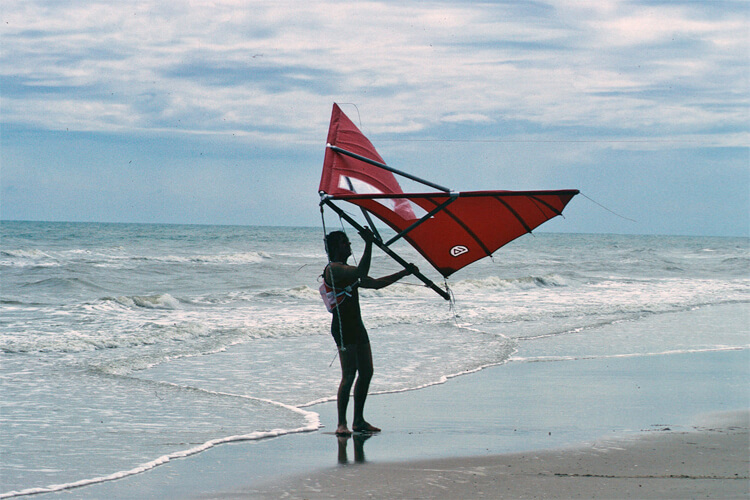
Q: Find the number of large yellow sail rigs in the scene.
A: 0